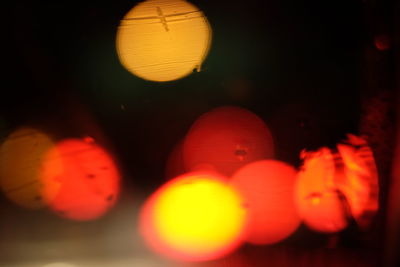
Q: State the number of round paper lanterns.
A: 0